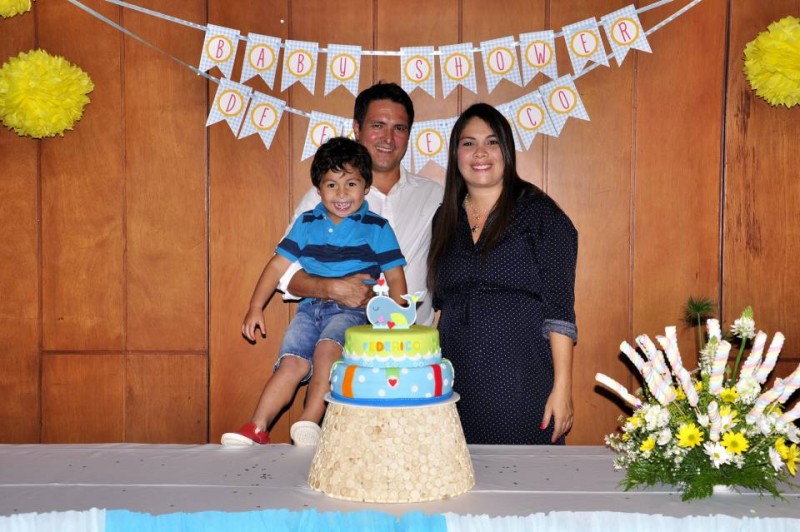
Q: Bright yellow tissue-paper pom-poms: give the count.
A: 3